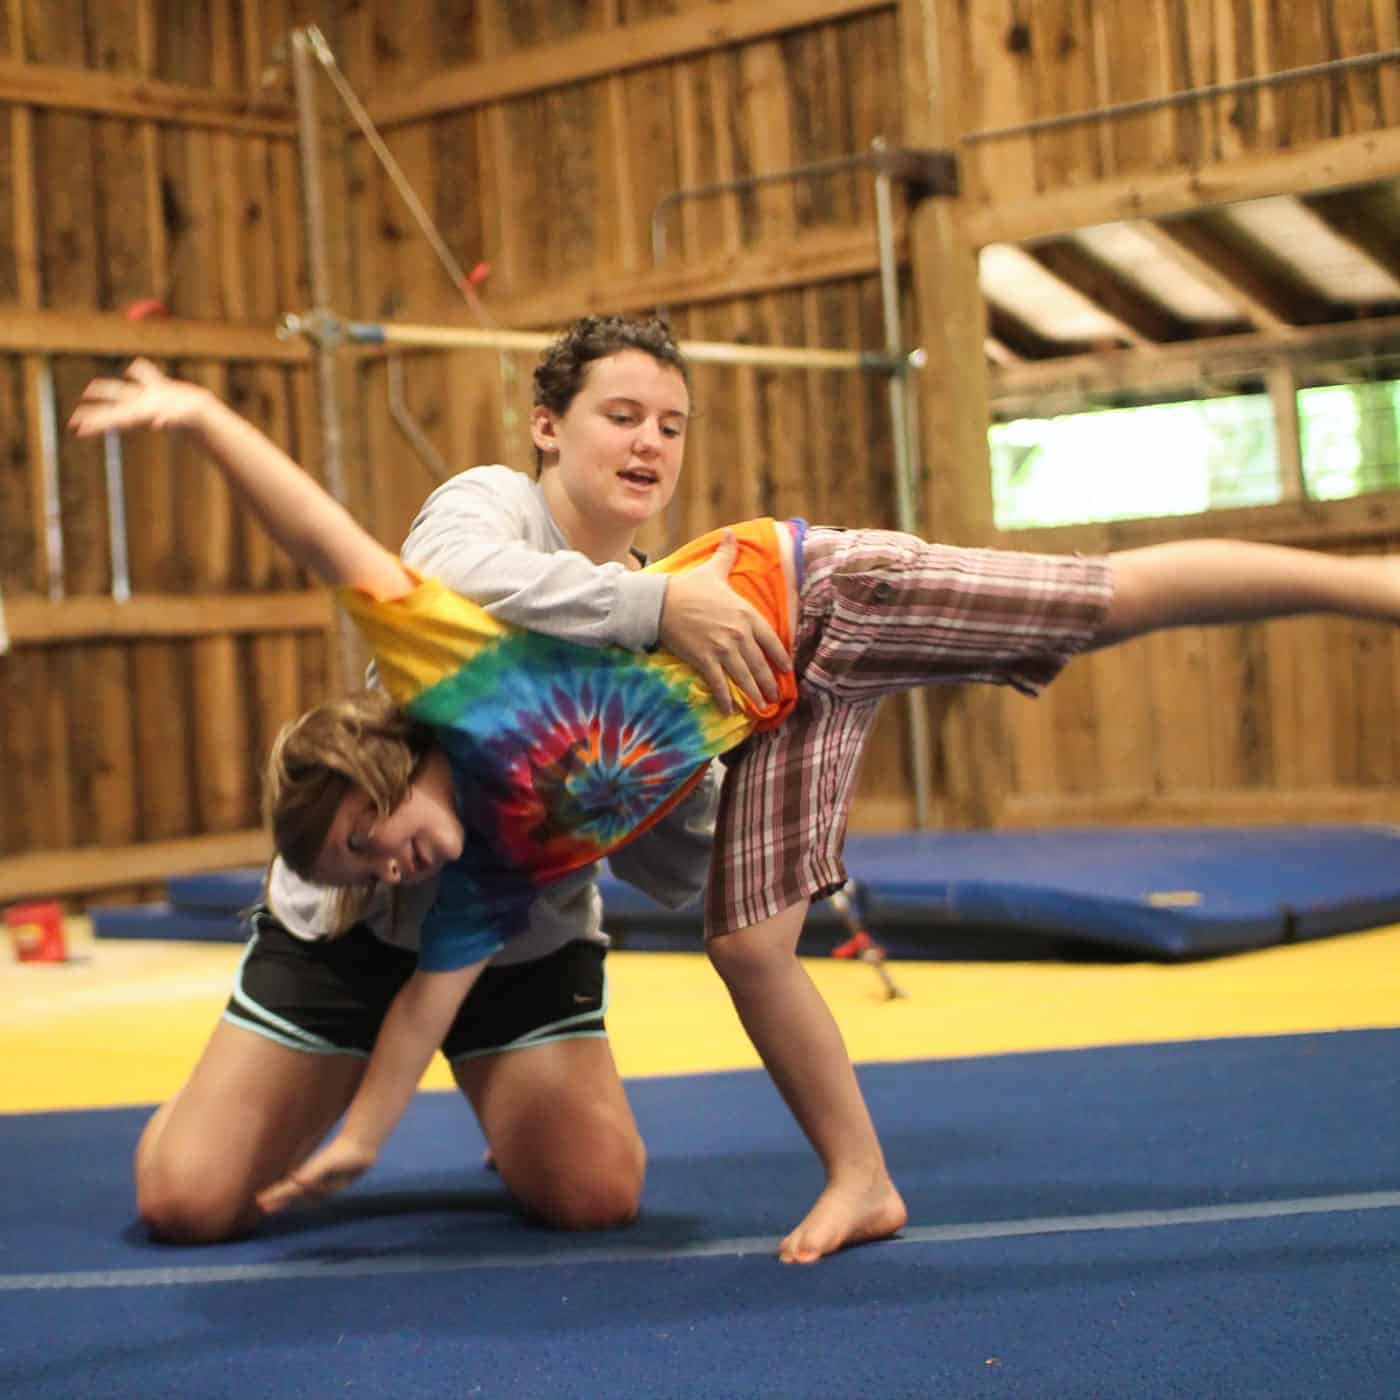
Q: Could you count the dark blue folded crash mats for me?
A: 2